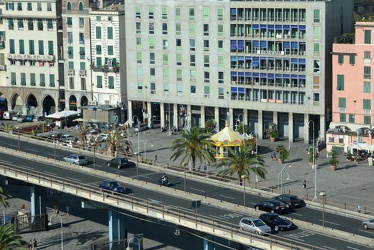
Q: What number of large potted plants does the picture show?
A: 4